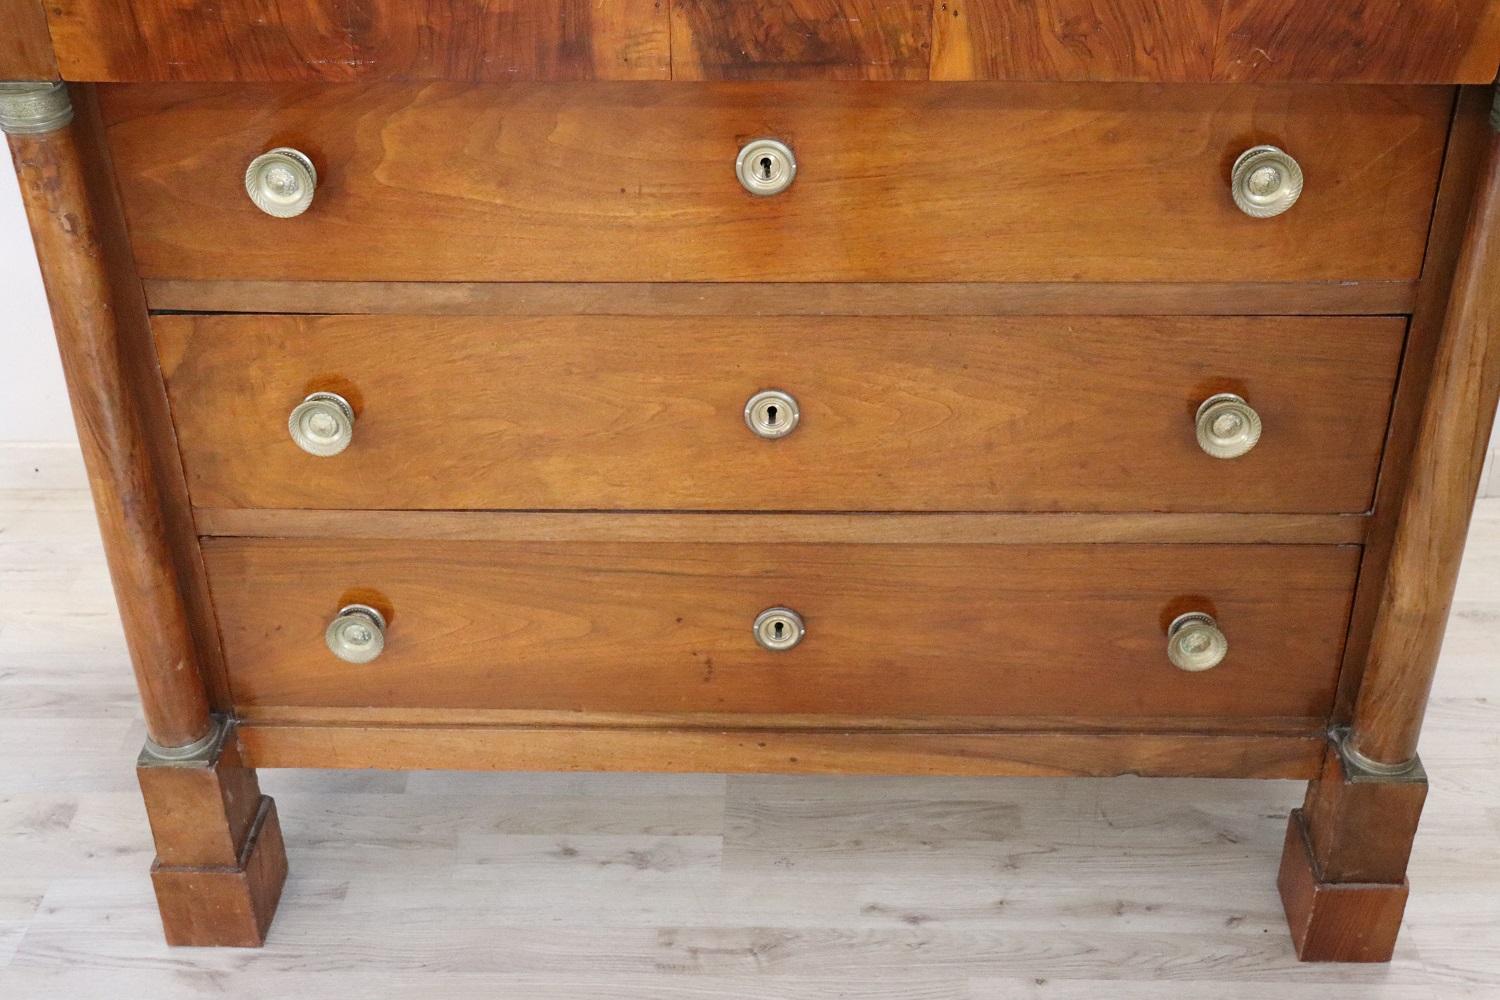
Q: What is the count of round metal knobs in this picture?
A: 6